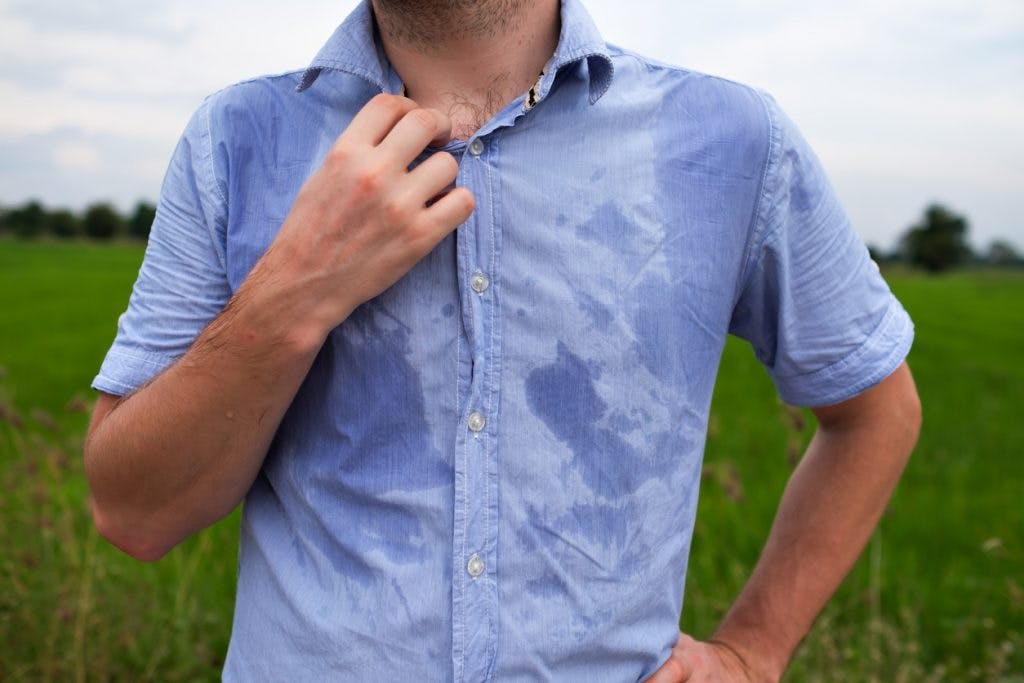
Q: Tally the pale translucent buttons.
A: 4